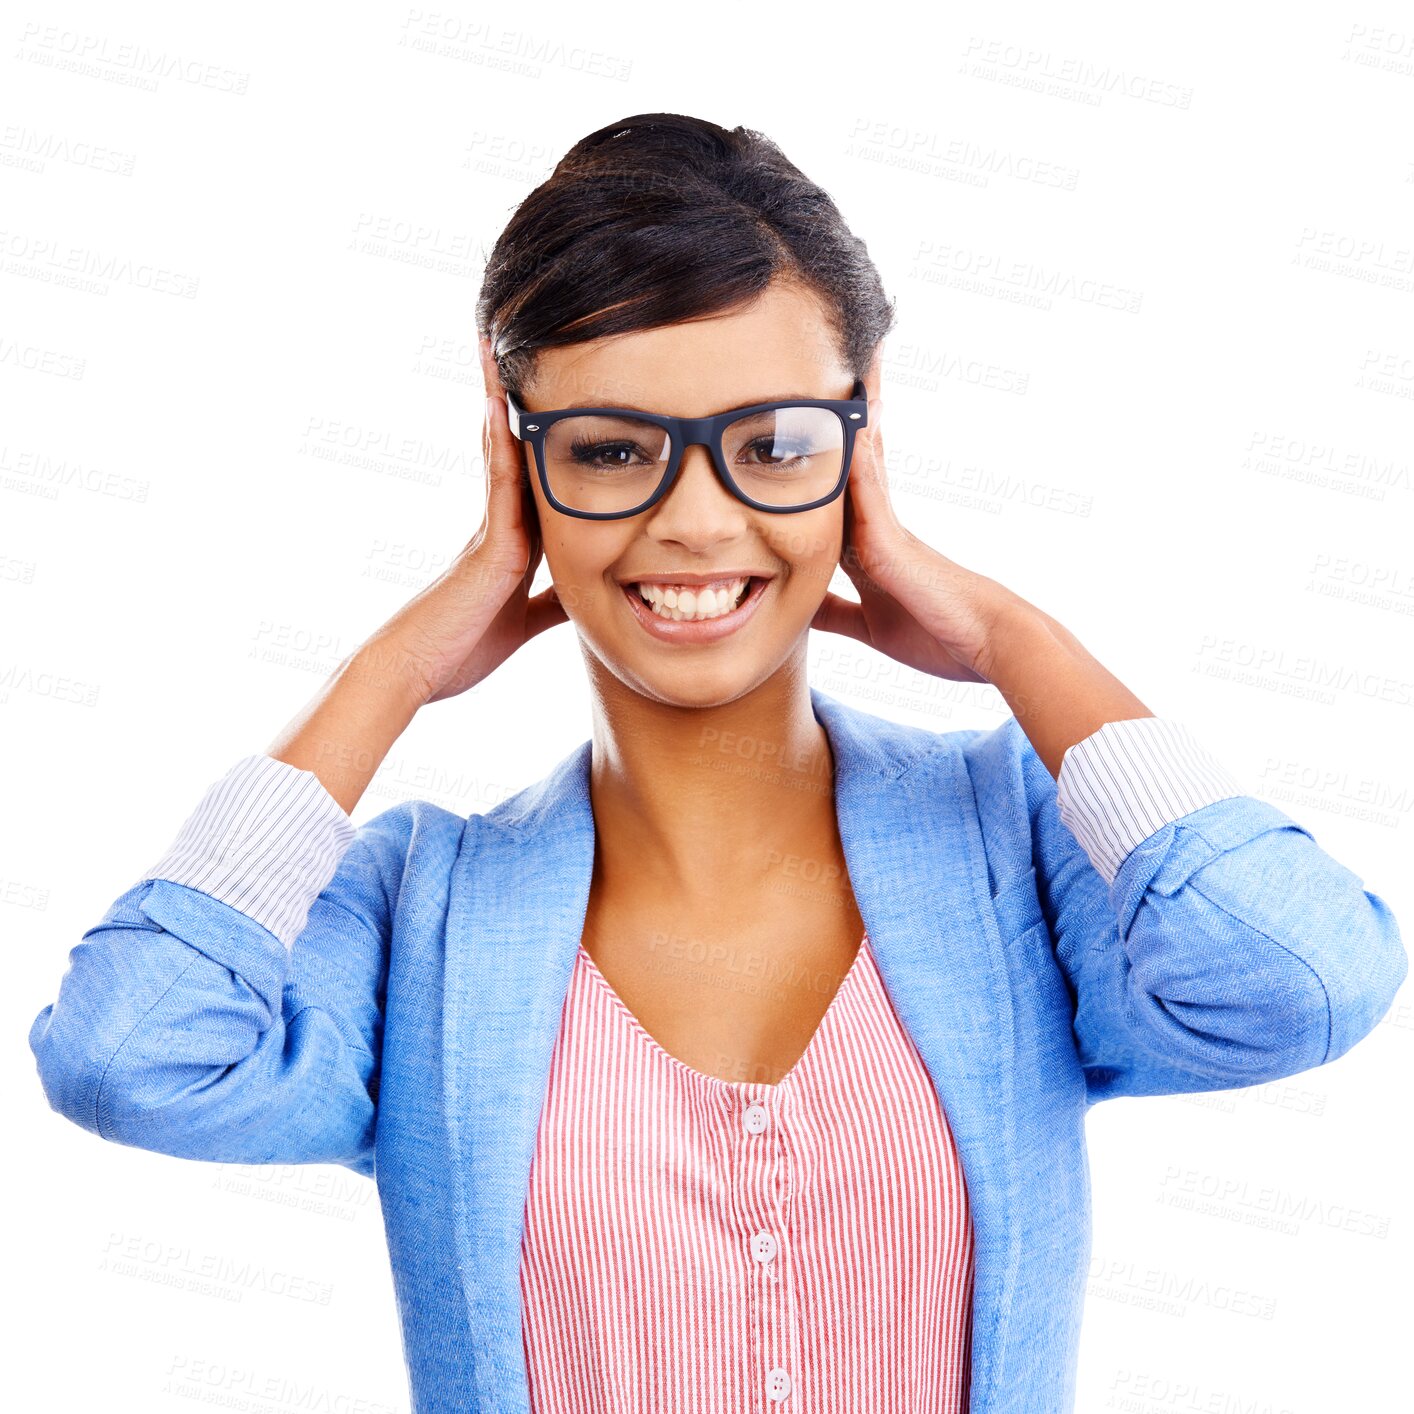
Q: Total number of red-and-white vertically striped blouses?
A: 1